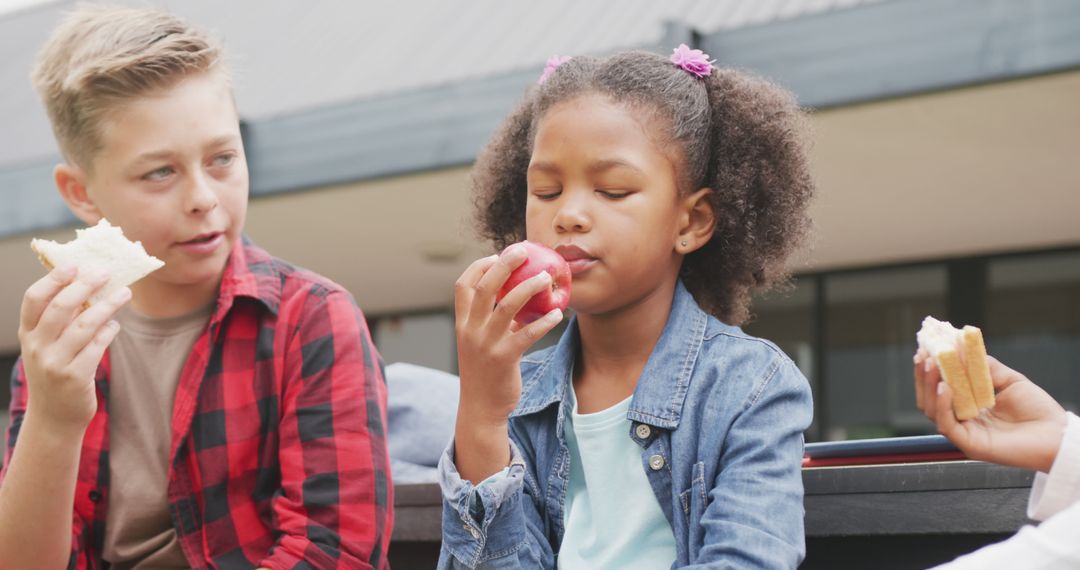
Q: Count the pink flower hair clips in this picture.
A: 2